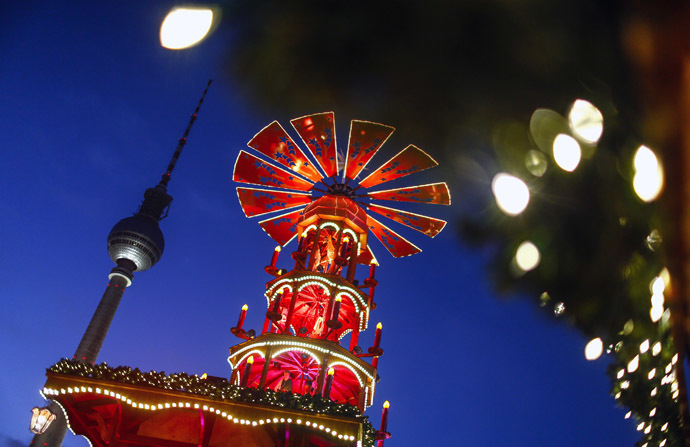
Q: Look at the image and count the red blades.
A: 11